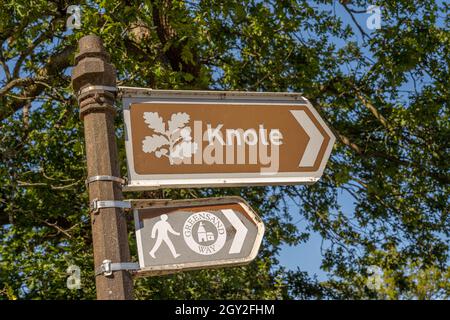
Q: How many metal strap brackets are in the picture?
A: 4